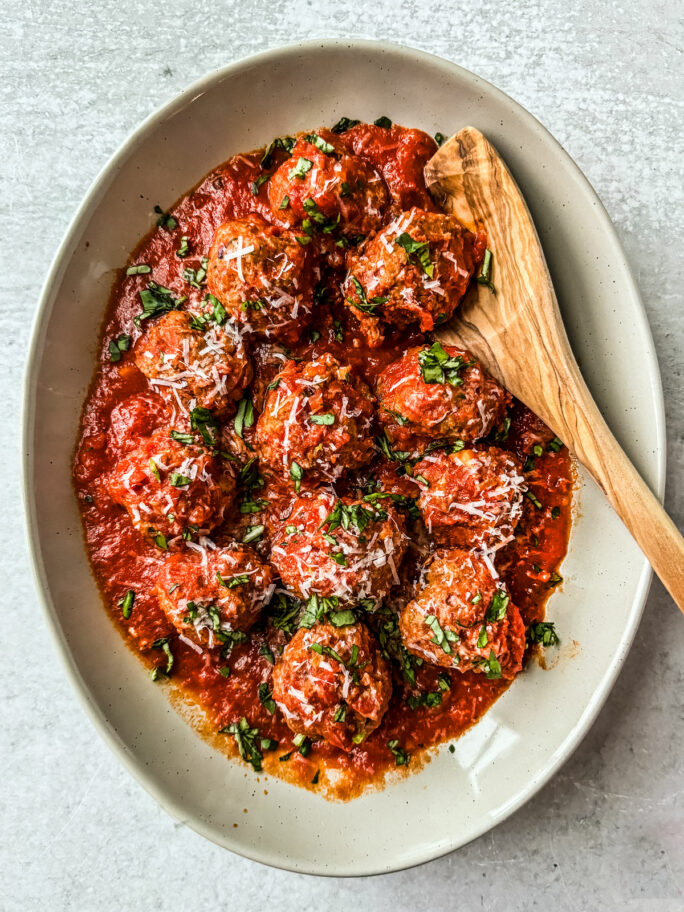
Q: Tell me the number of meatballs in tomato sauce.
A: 12